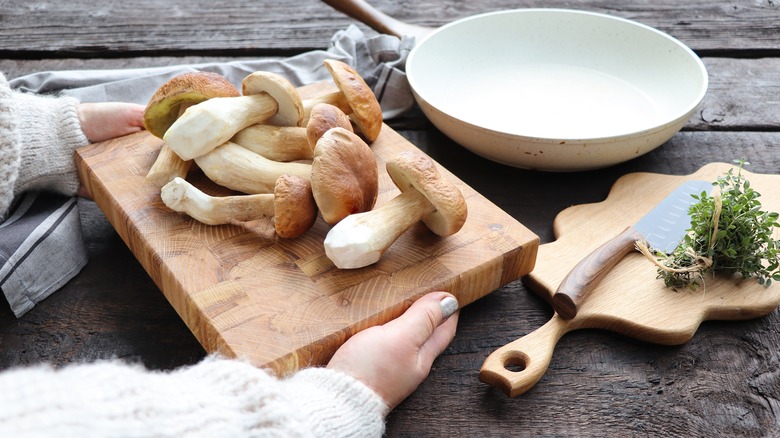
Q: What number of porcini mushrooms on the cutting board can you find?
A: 7